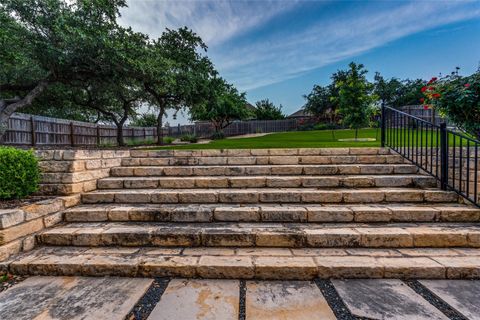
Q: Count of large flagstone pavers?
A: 5